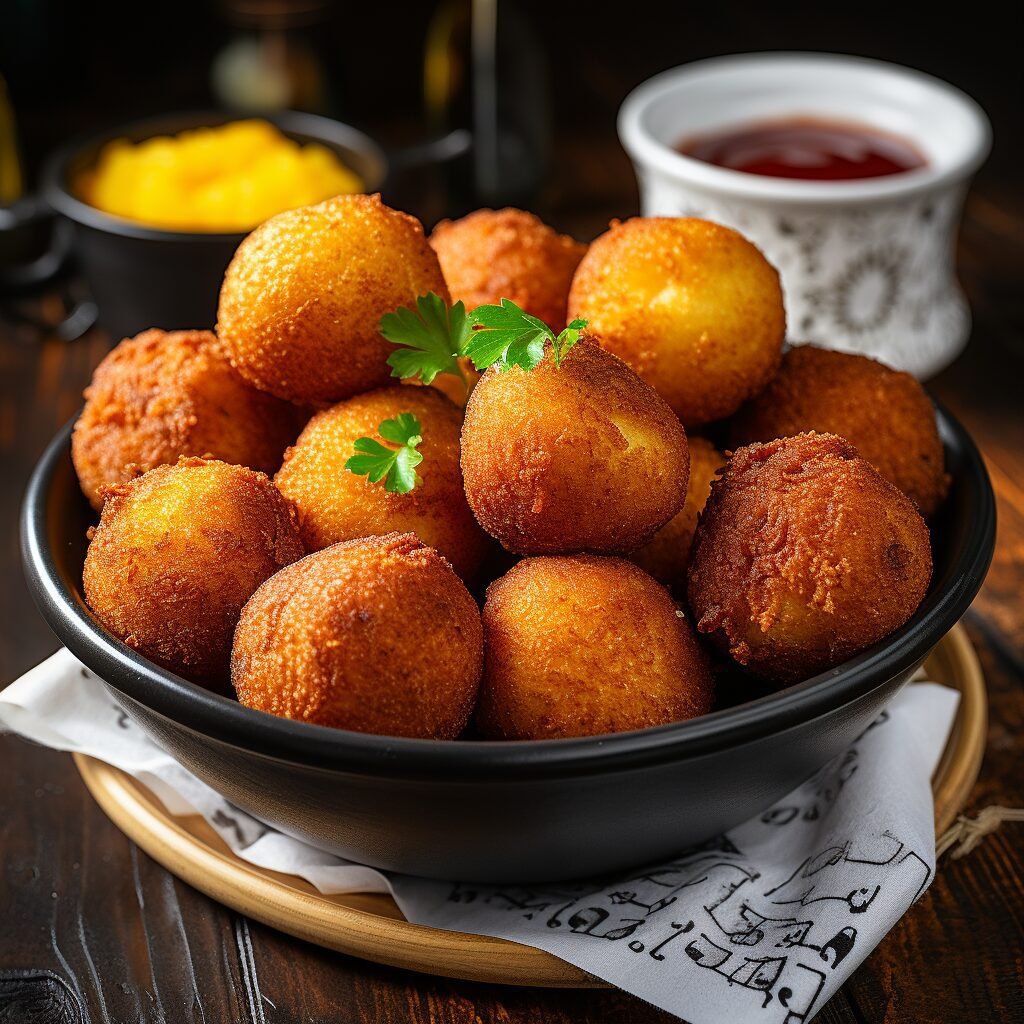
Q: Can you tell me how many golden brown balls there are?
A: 12